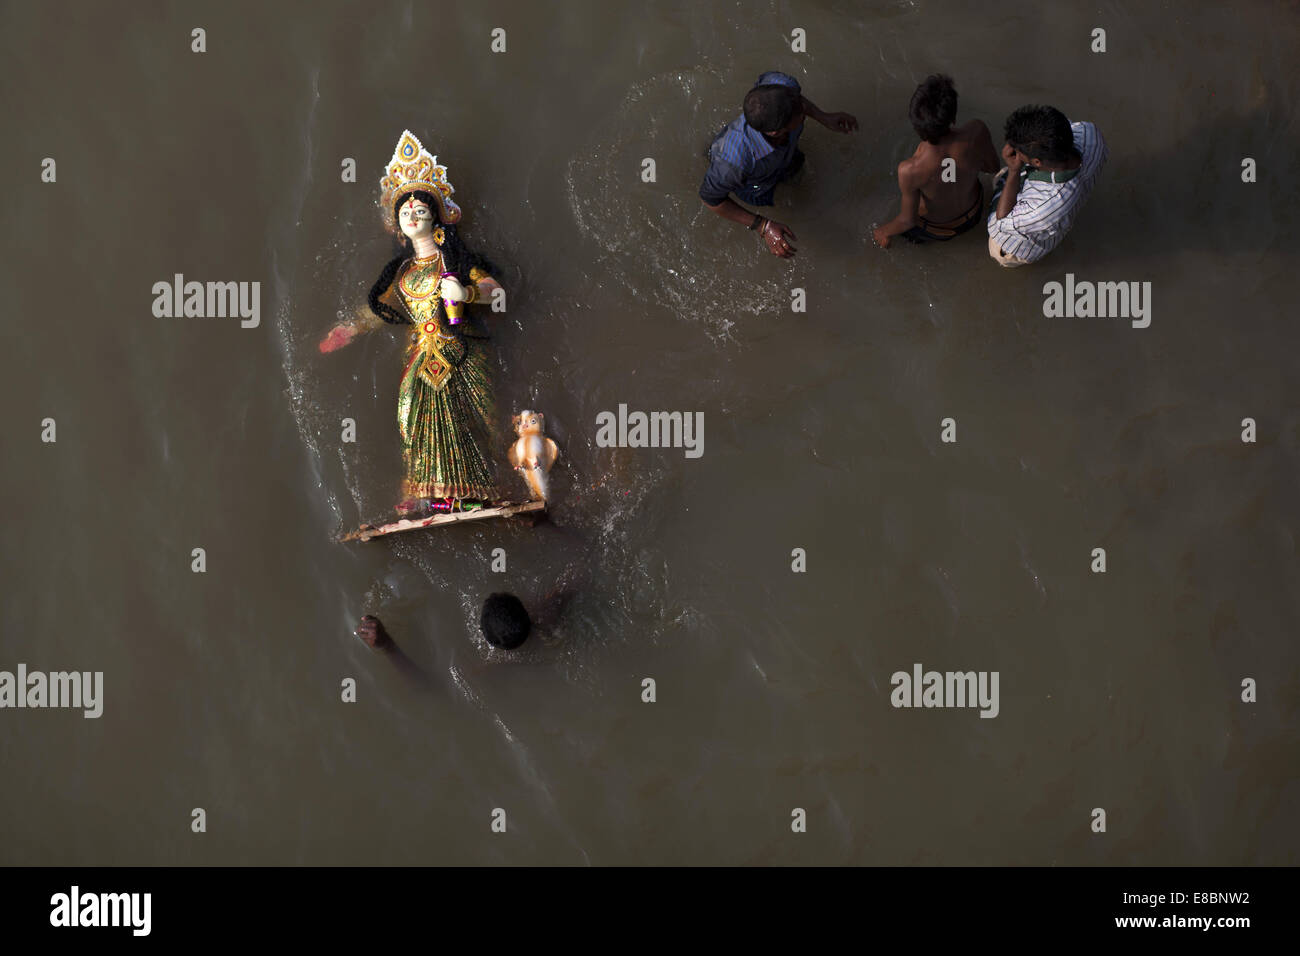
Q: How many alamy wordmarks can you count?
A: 6